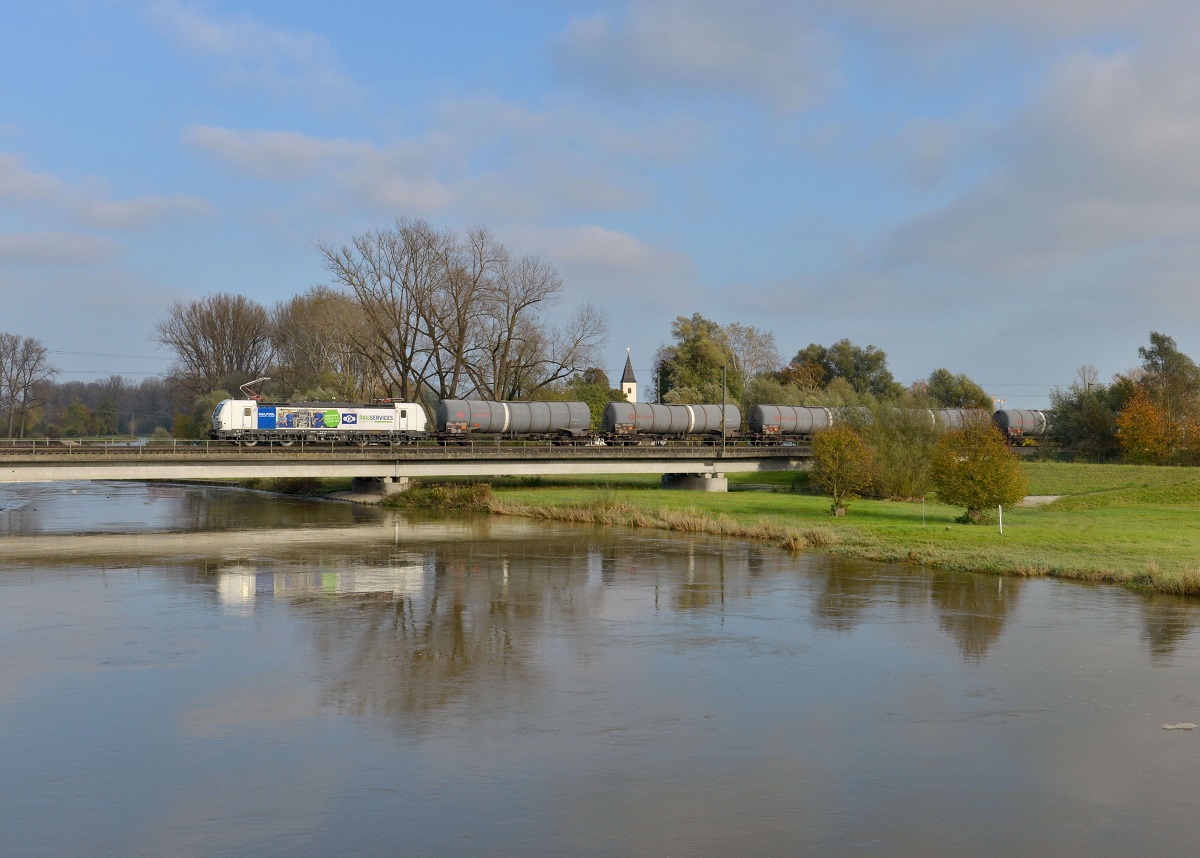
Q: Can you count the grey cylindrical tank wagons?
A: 5